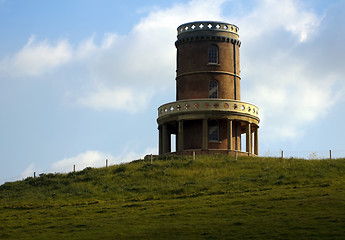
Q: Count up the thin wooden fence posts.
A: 8